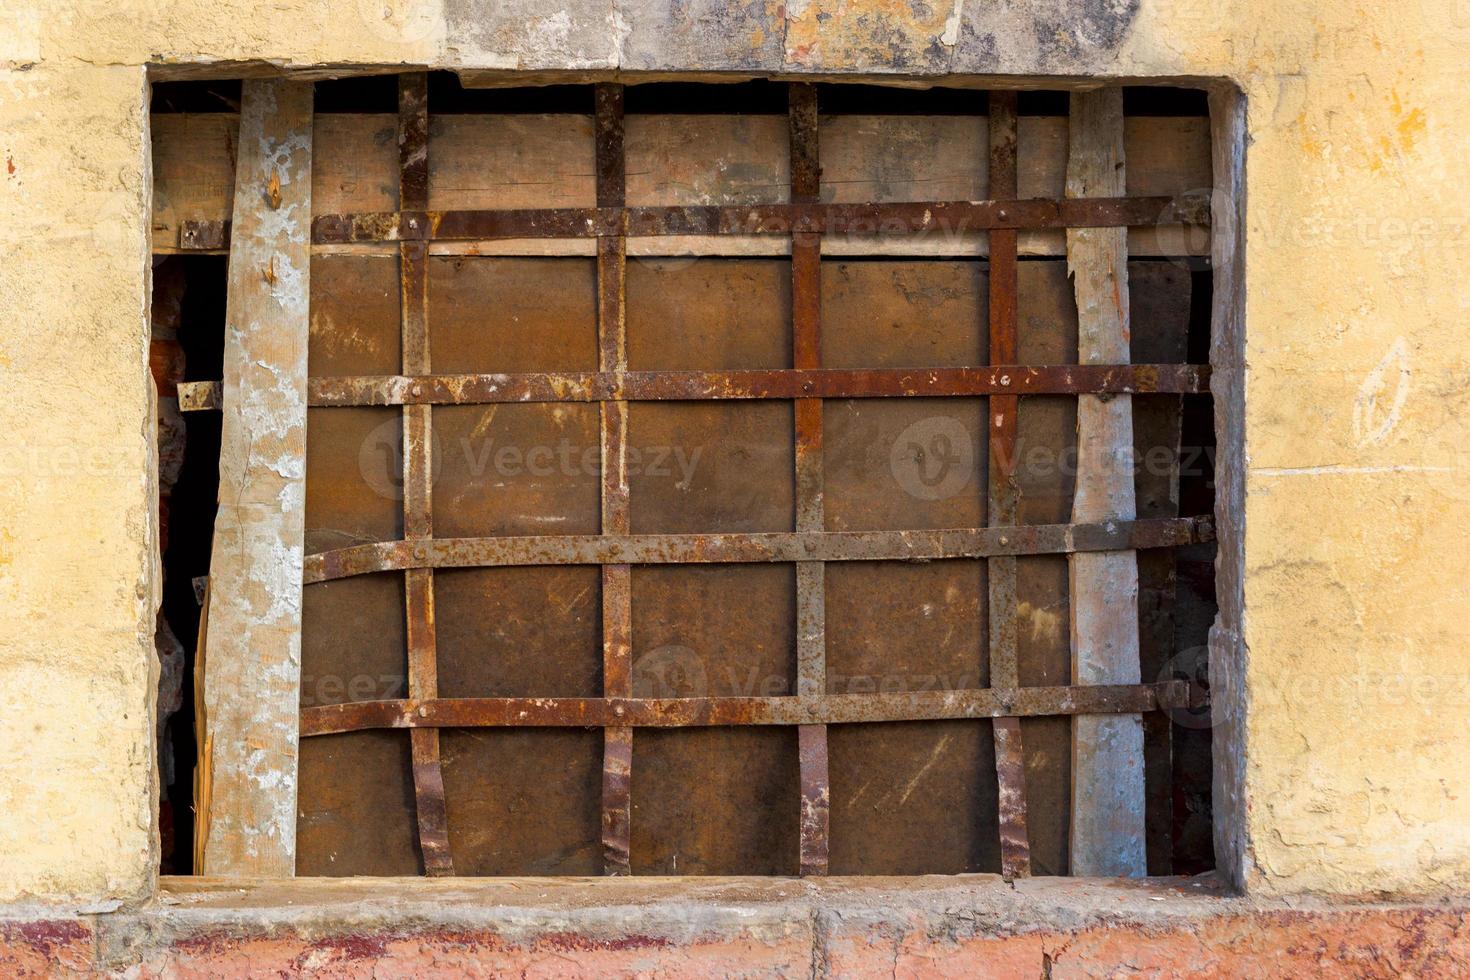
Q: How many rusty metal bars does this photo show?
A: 8